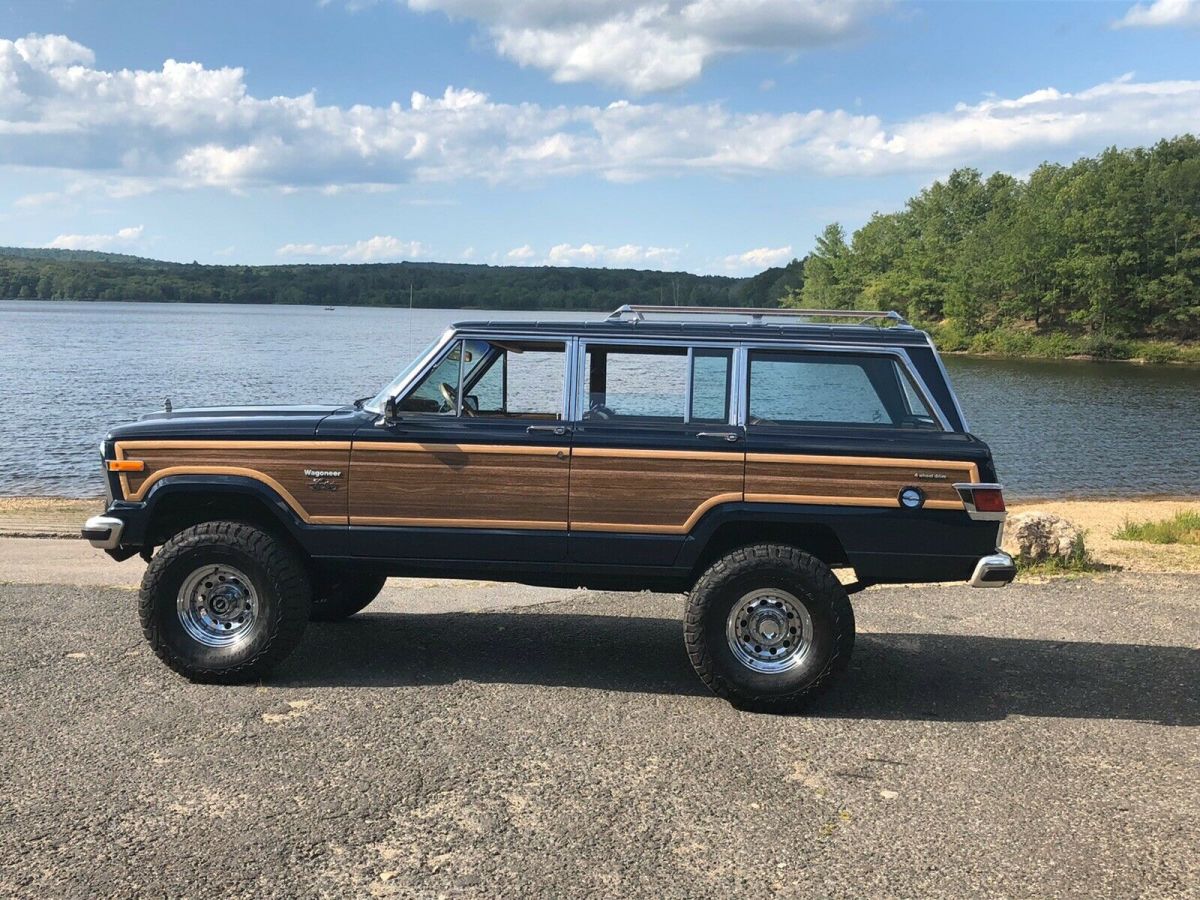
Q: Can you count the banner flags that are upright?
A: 0